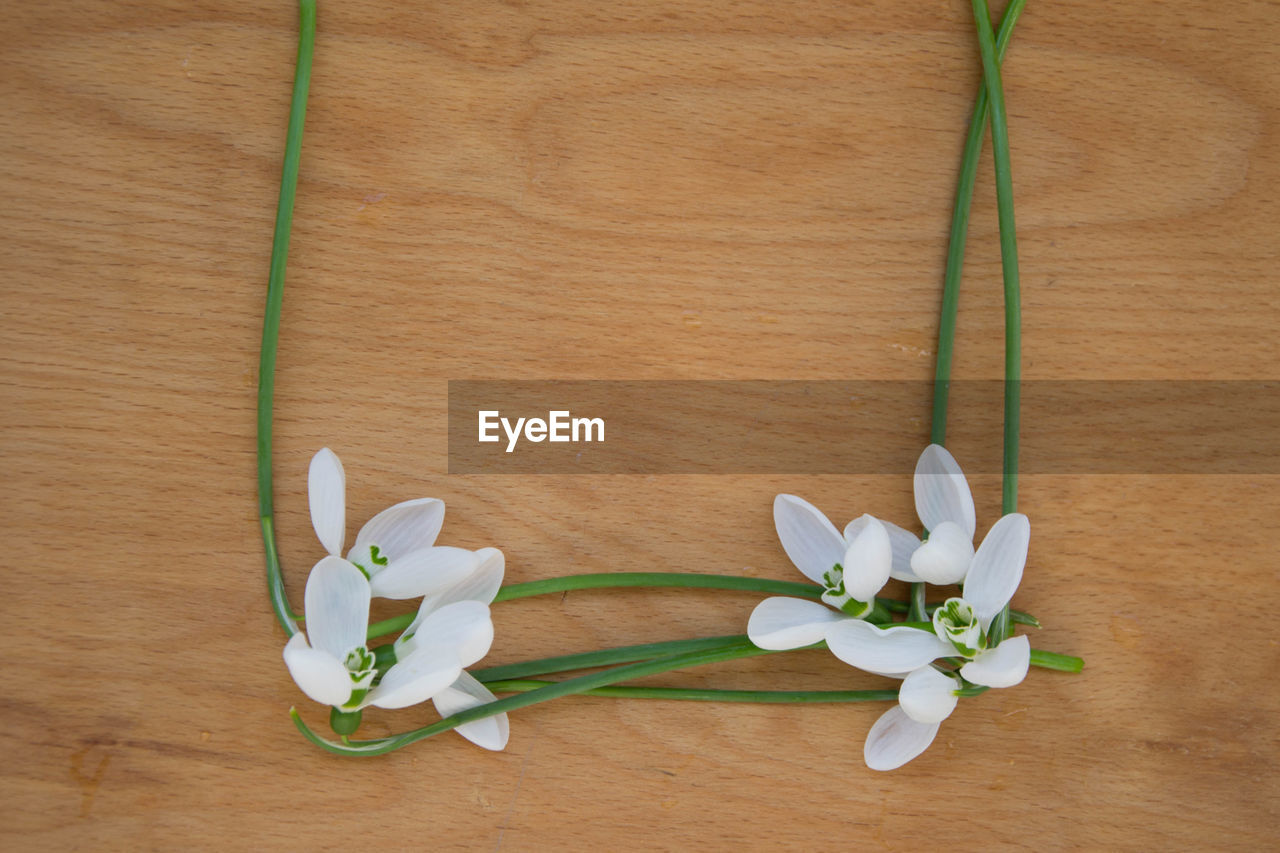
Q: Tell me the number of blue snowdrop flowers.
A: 0